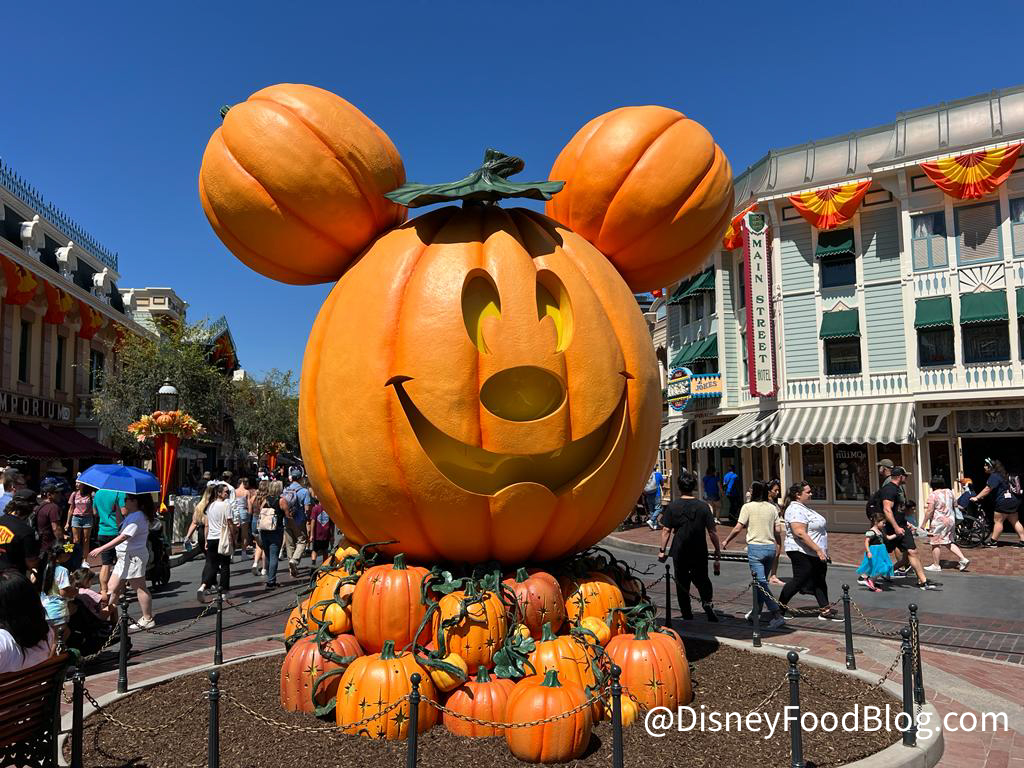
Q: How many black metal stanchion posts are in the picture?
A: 13